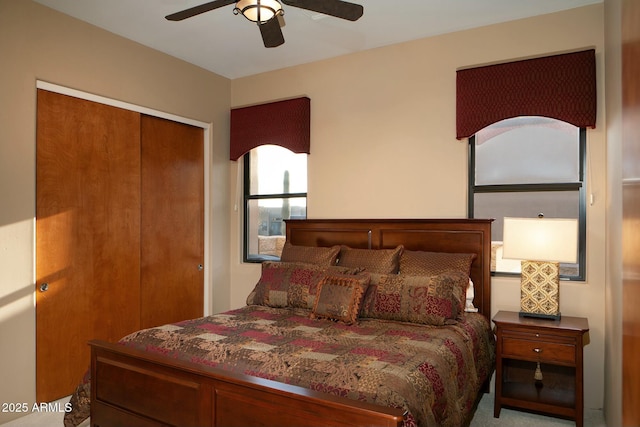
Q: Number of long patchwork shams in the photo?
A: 2